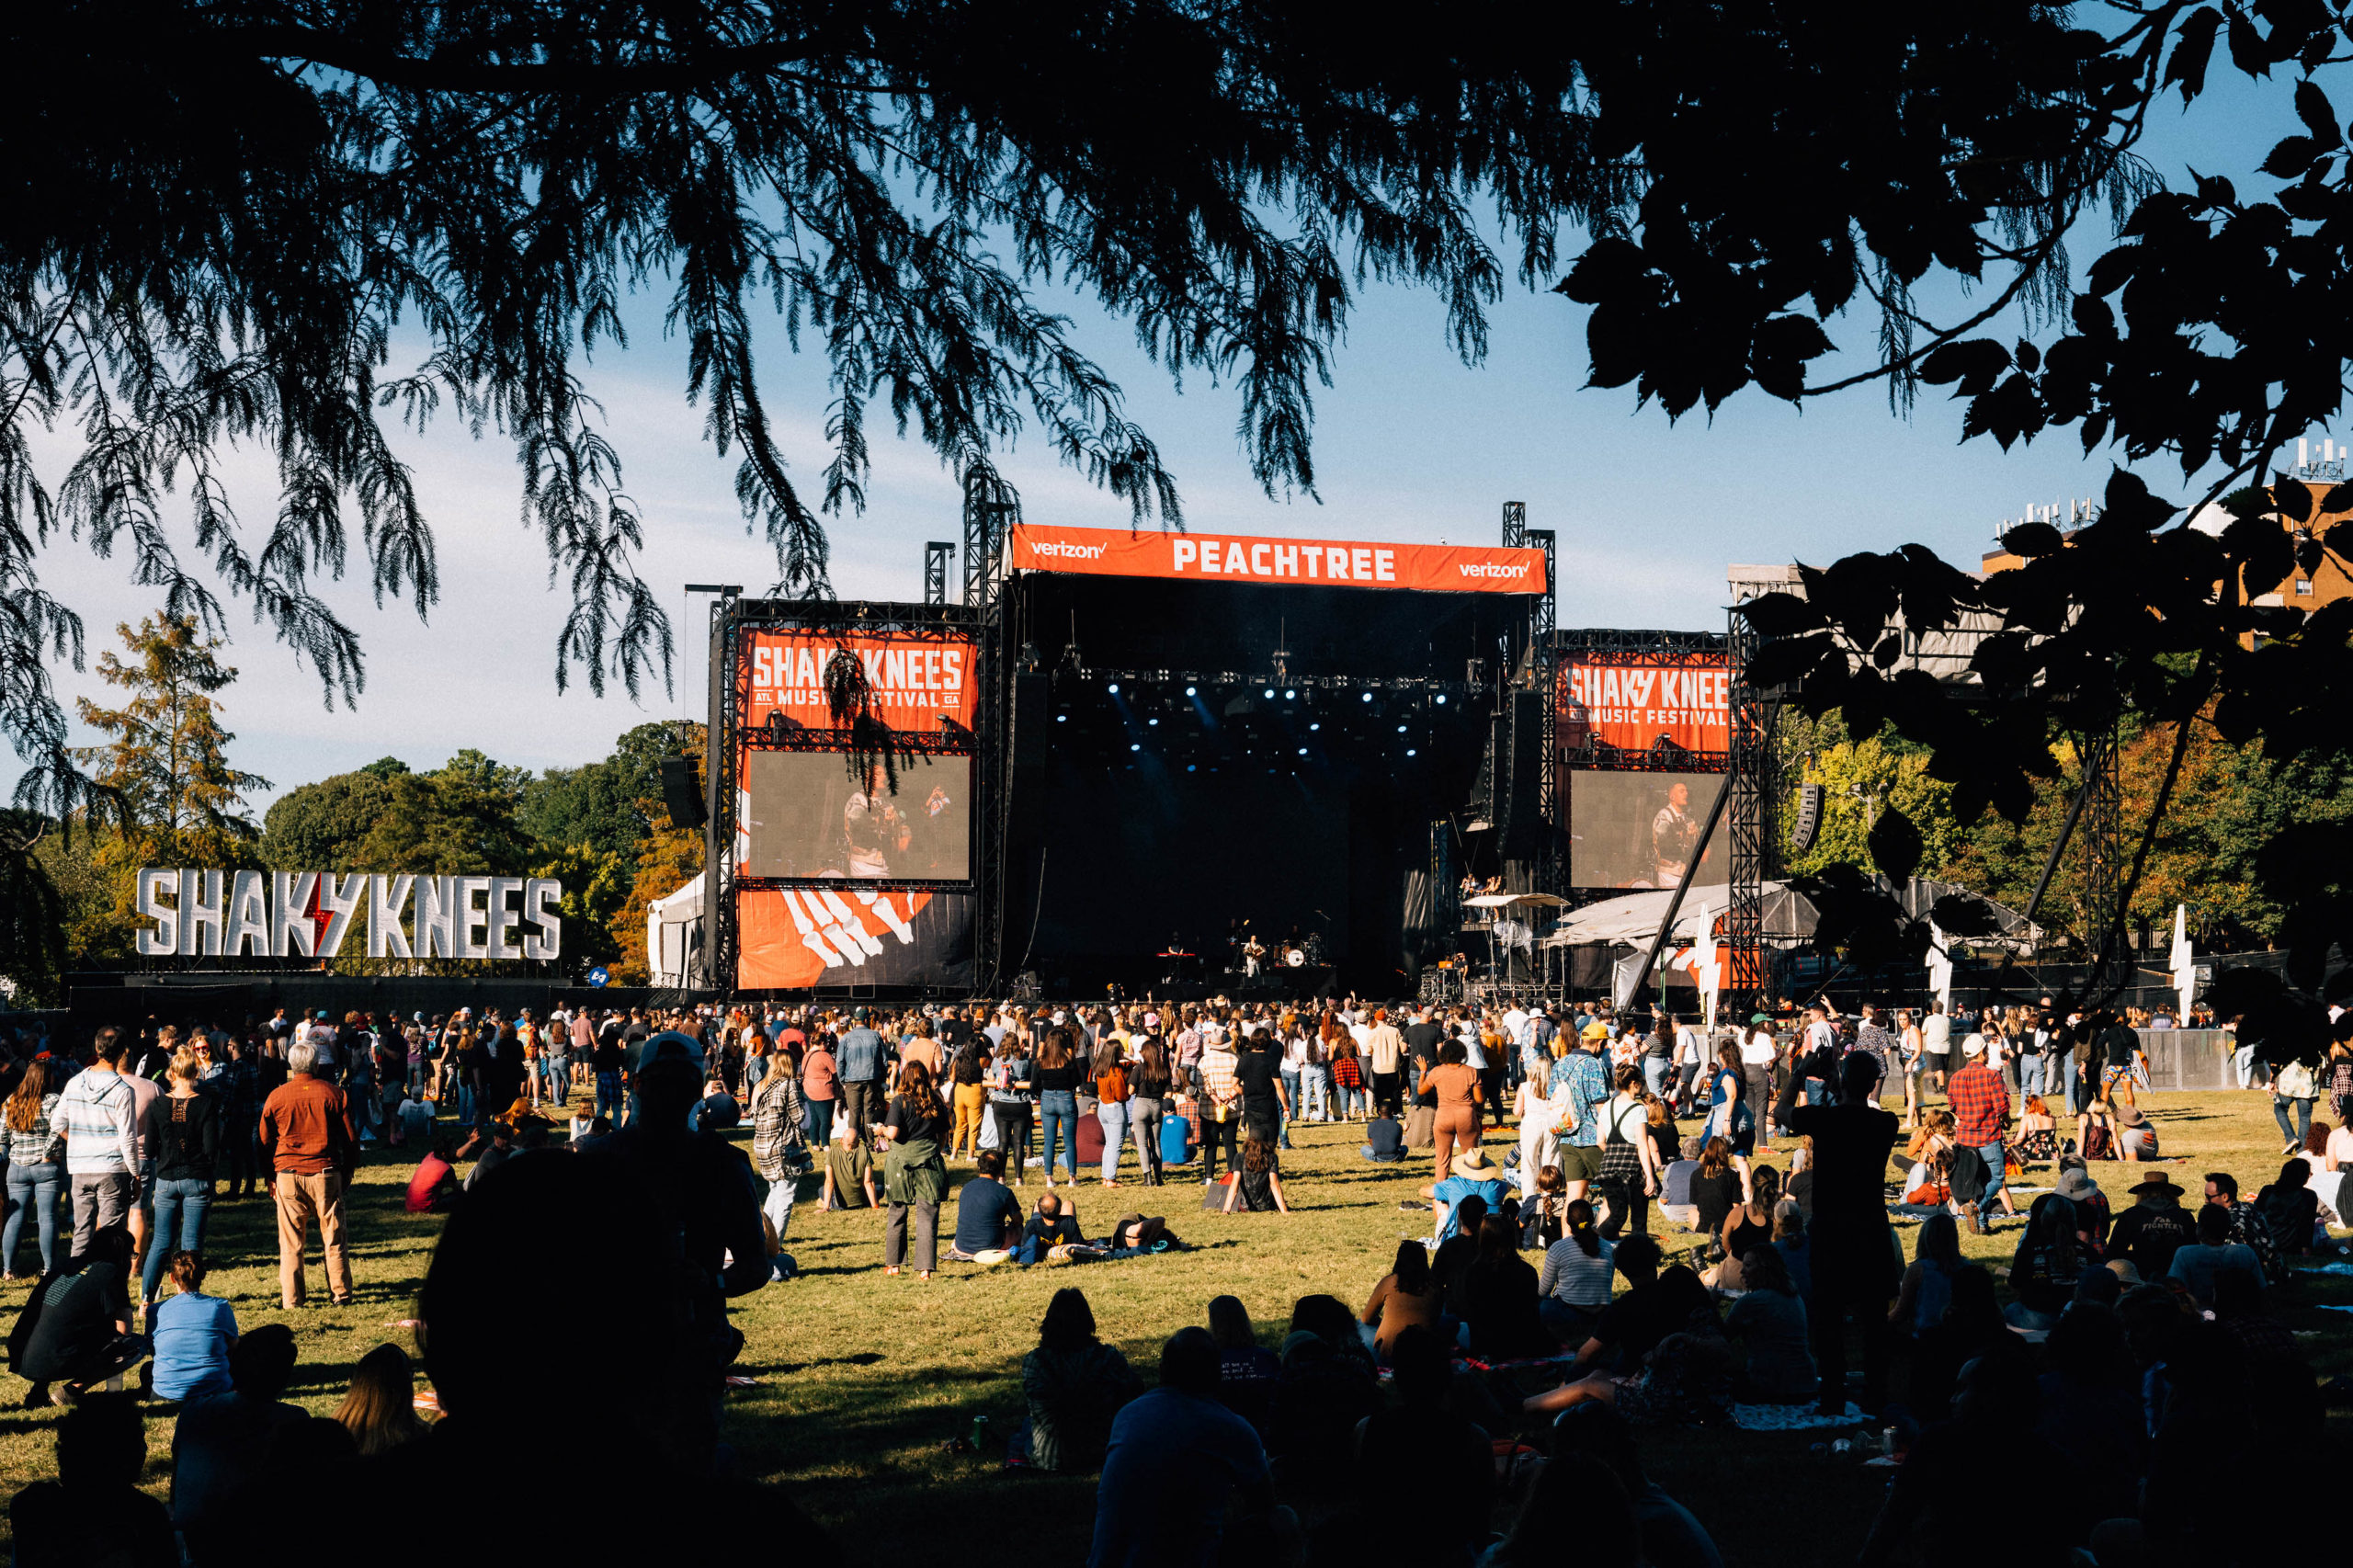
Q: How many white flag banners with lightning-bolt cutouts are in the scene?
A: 3